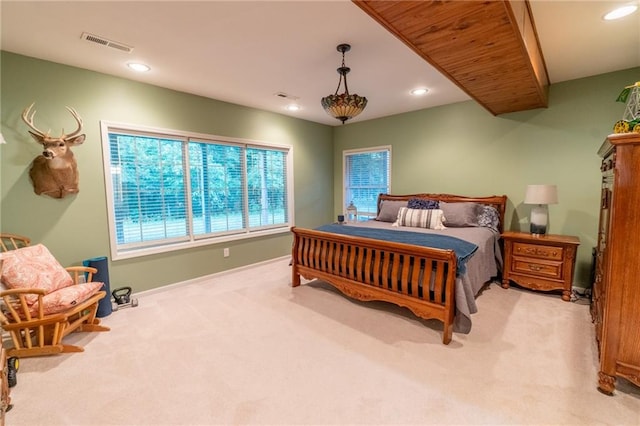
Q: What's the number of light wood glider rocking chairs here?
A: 1